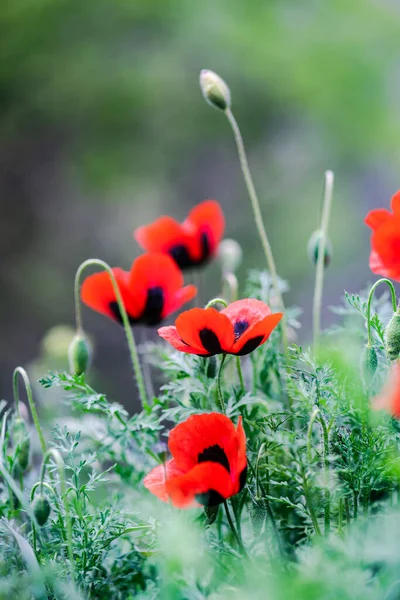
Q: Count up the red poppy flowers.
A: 6